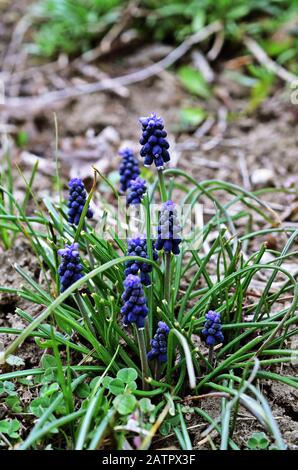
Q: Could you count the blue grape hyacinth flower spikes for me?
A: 10